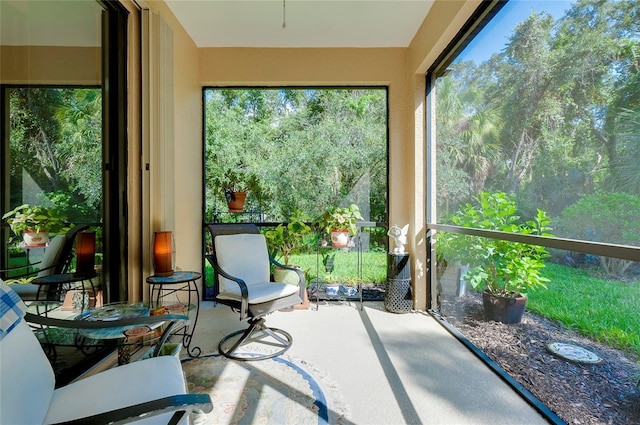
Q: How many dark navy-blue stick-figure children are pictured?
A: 0